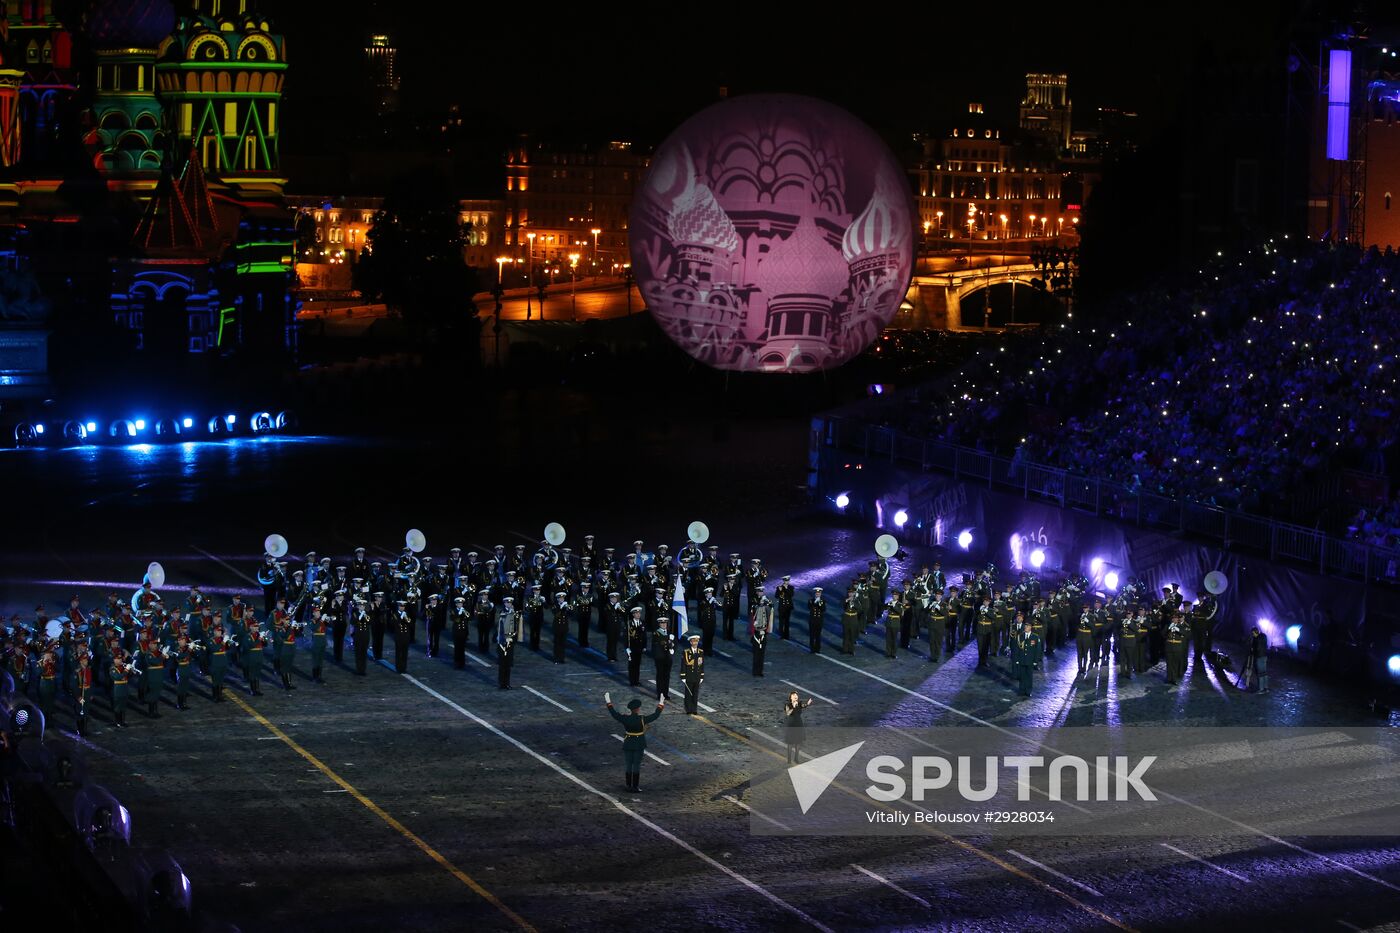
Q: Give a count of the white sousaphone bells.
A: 7